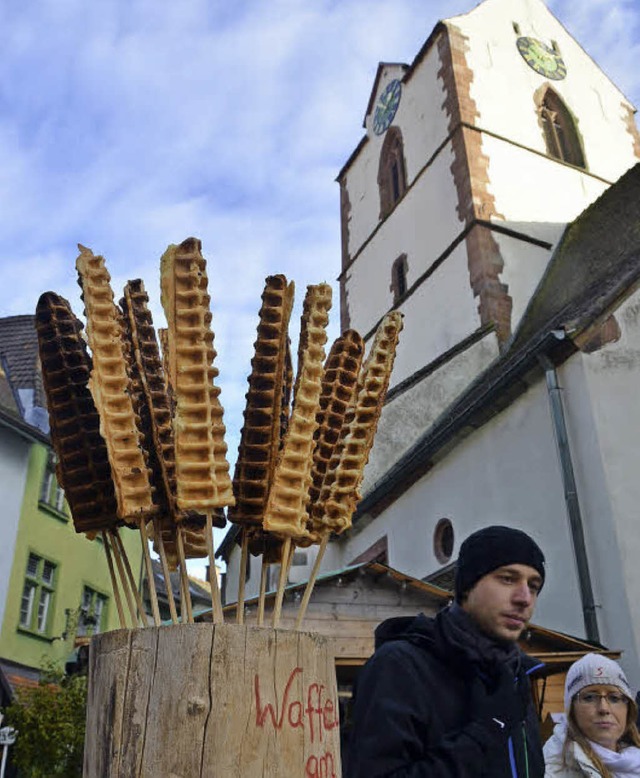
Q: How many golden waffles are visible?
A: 4